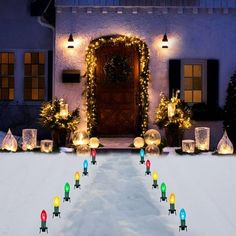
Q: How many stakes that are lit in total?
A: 12